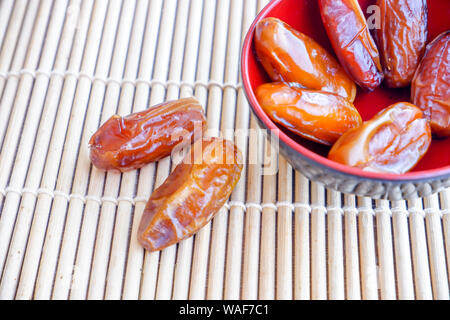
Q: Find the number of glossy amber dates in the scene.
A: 8